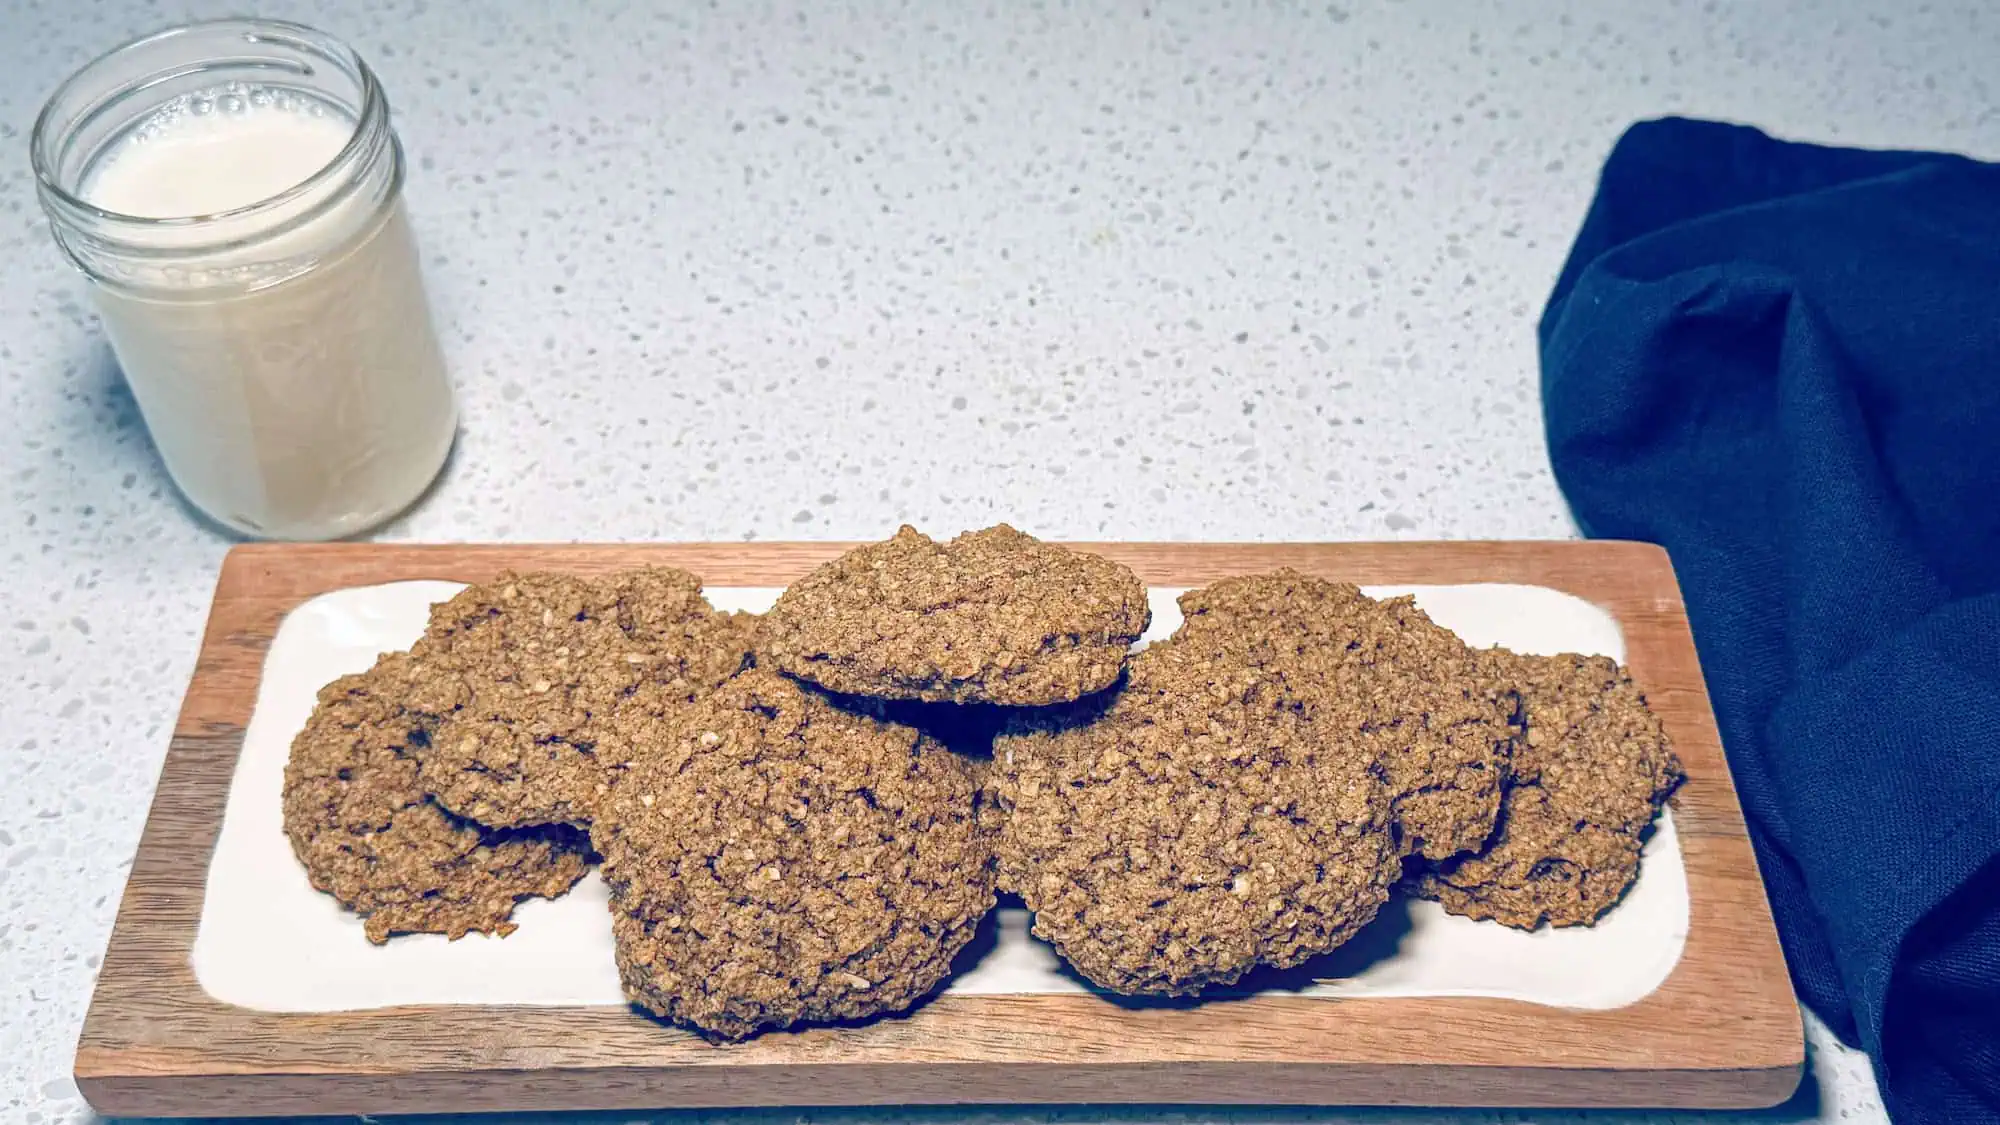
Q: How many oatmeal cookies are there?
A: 7